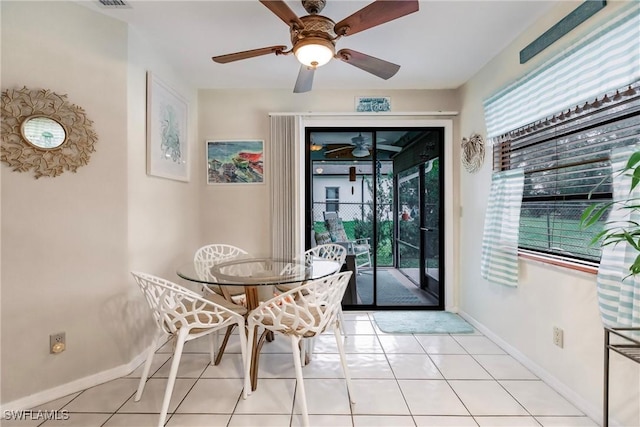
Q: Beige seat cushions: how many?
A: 4